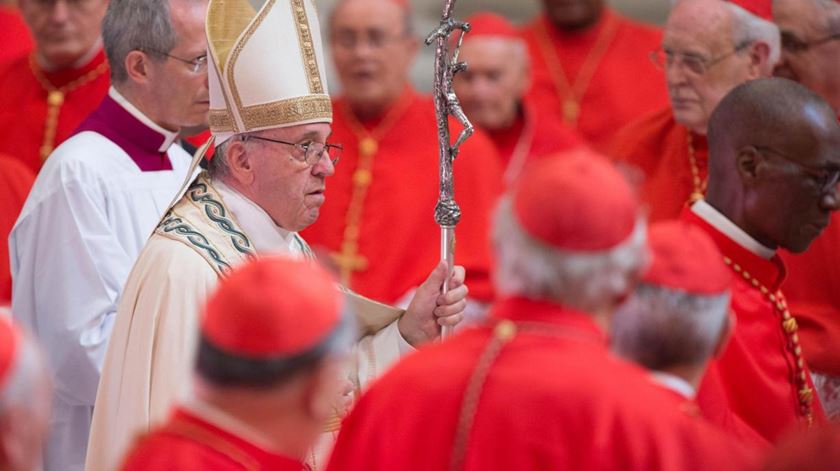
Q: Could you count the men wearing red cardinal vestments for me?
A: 11